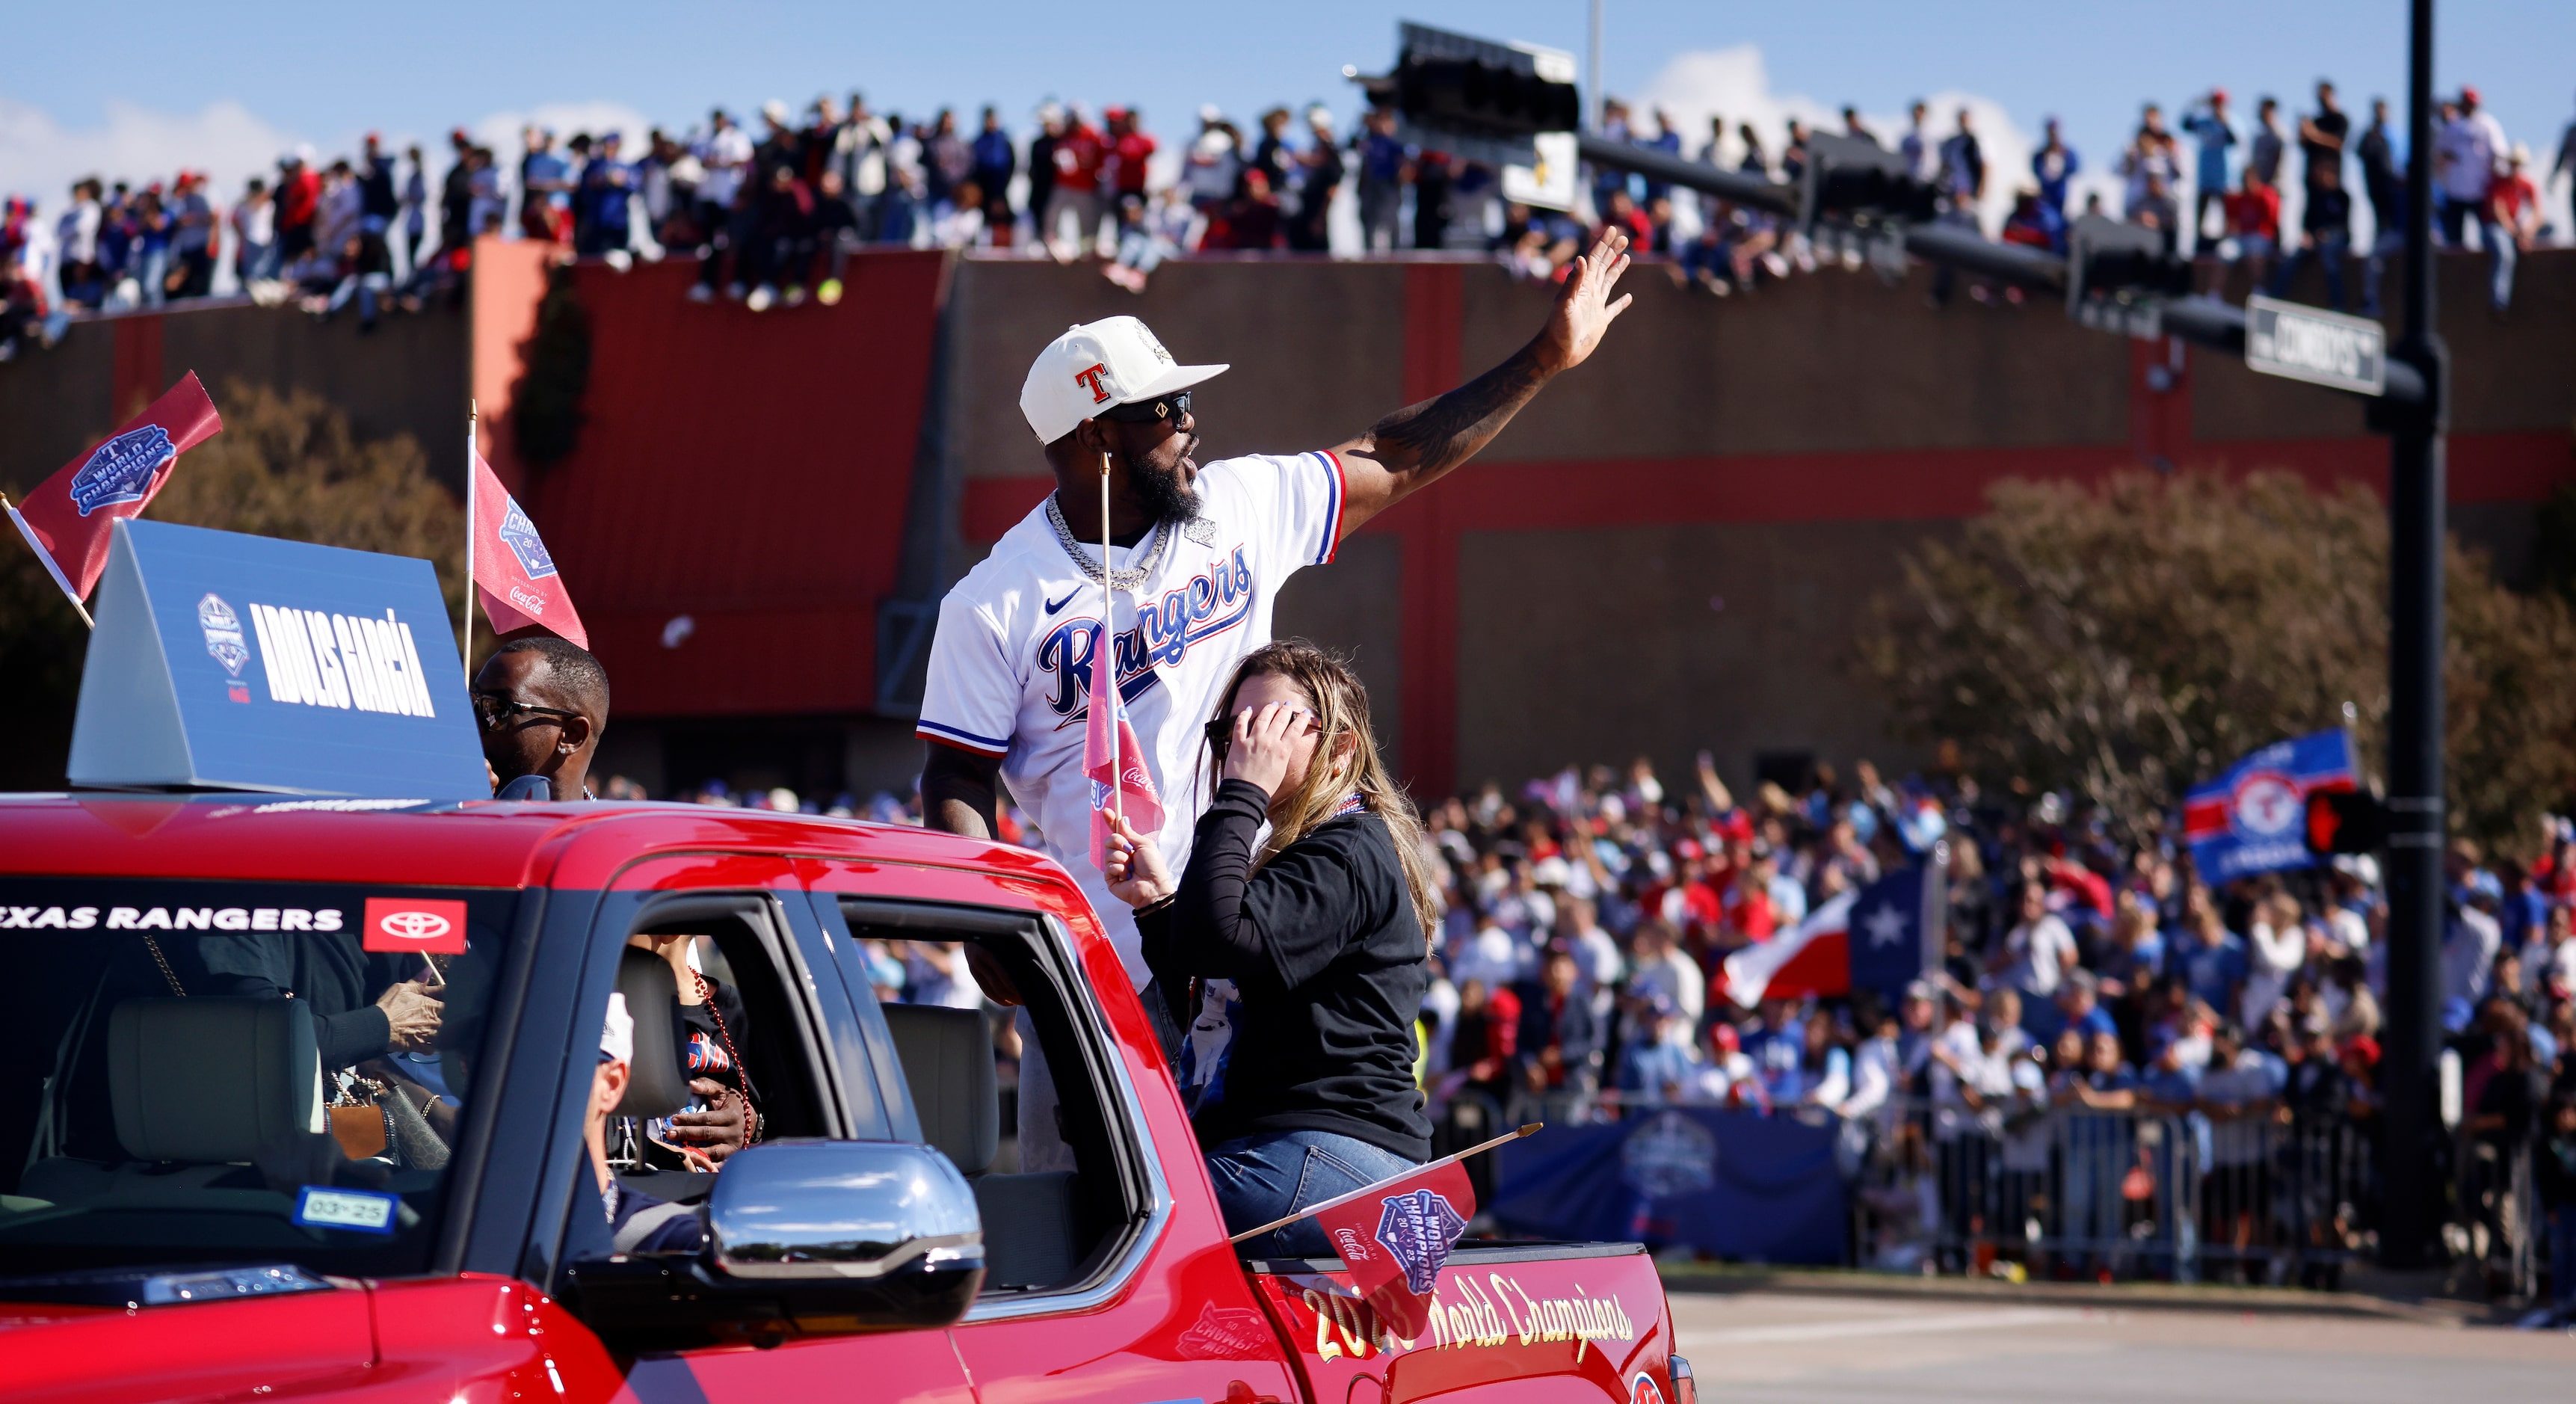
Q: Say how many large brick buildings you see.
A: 1